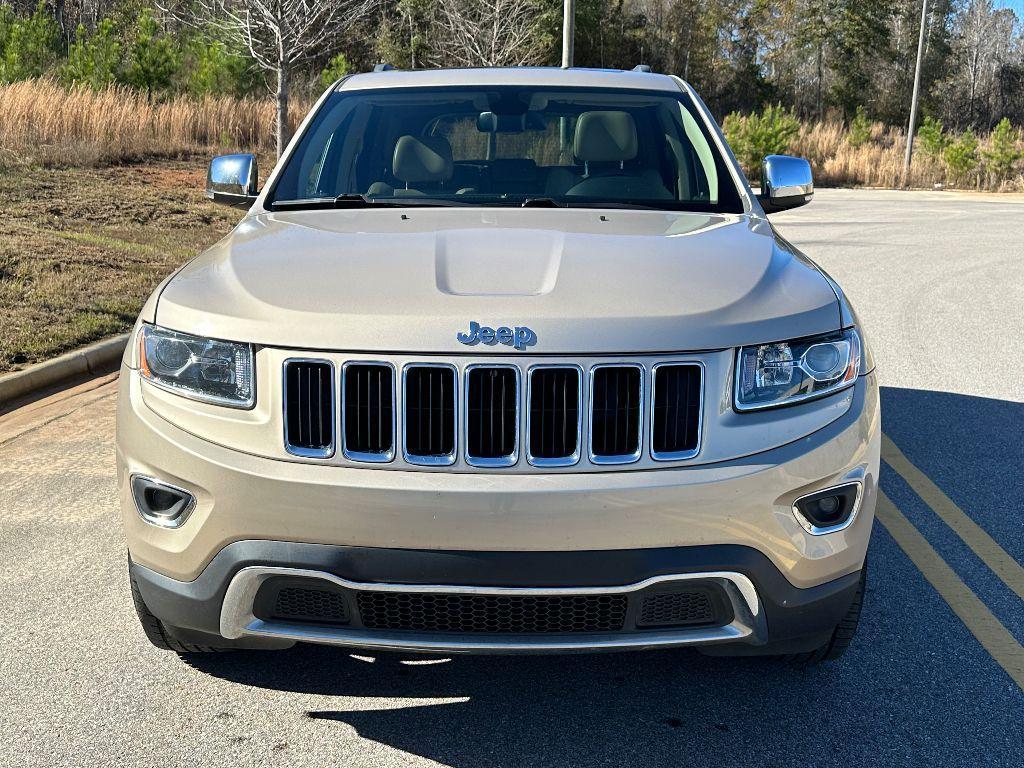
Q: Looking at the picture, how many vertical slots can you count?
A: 7